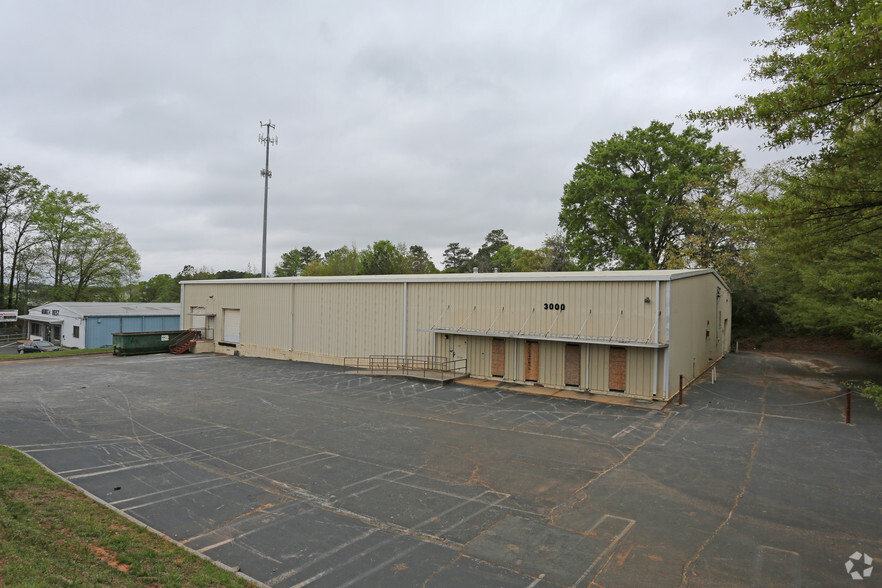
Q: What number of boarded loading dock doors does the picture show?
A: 4